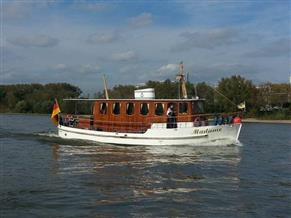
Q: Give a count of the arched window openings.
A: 5